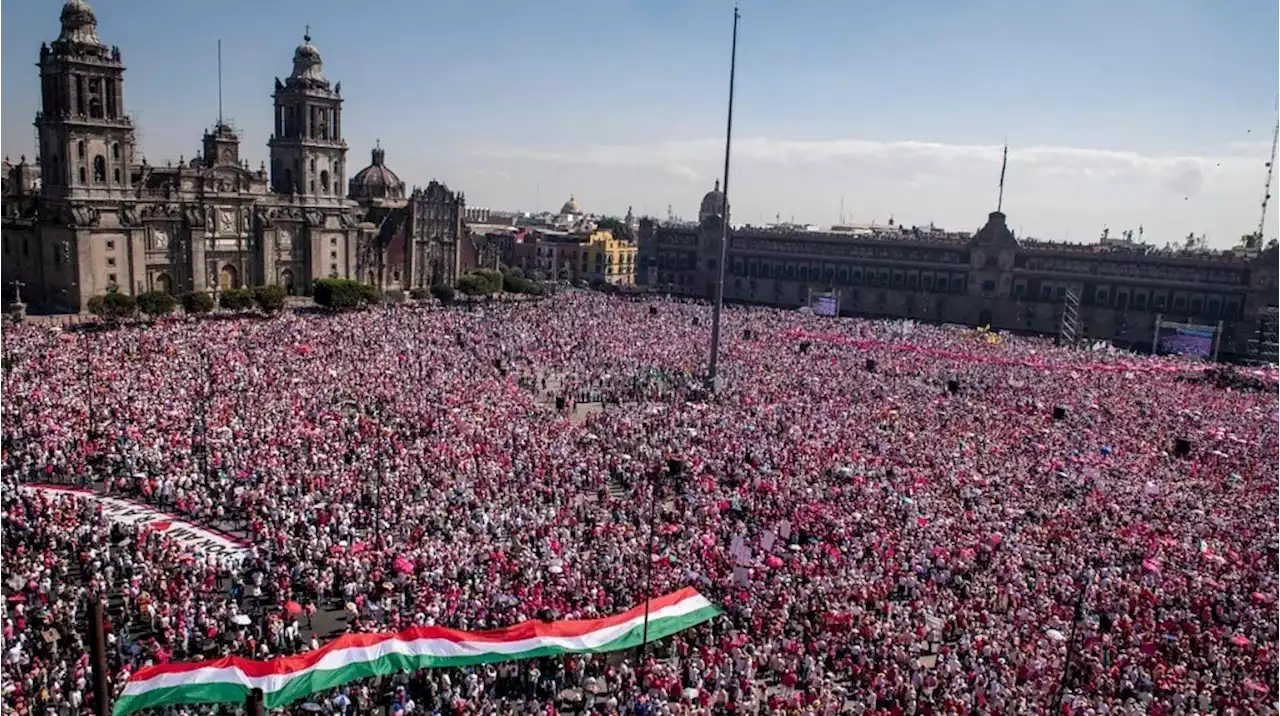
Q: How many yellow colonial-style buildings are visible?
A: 1